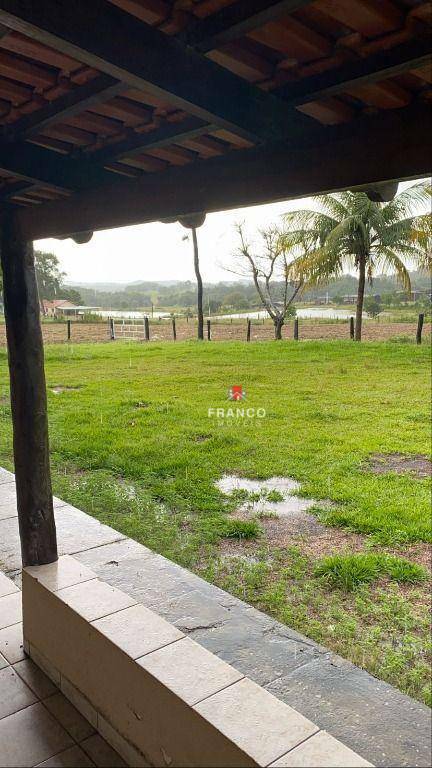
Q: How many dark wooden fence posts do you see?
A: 9